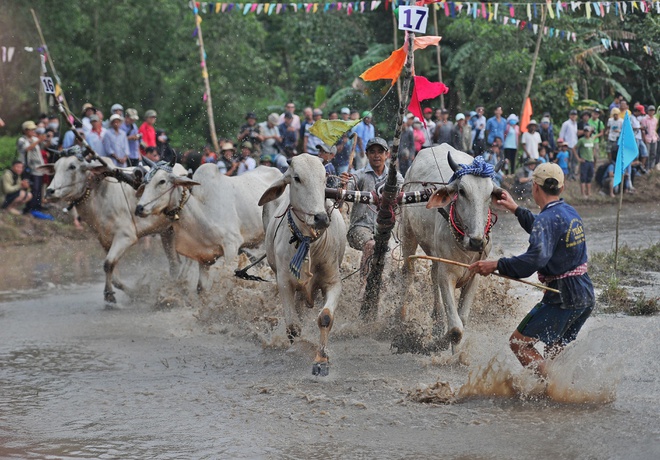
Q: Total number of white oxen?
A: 4